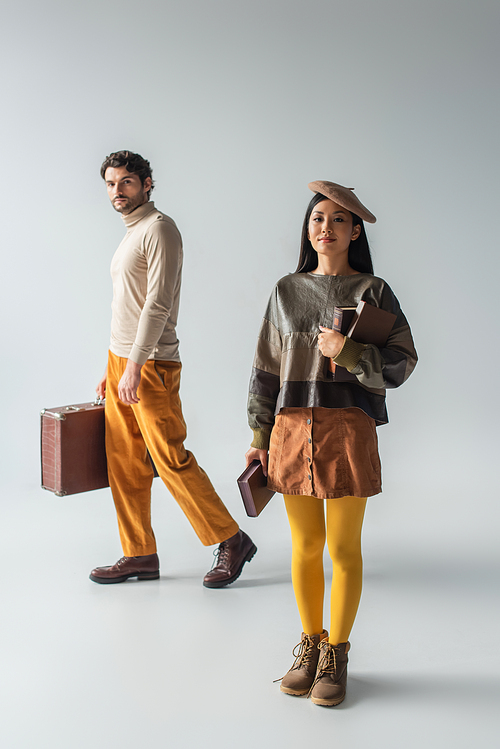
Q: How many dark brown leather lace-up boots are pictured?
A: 2